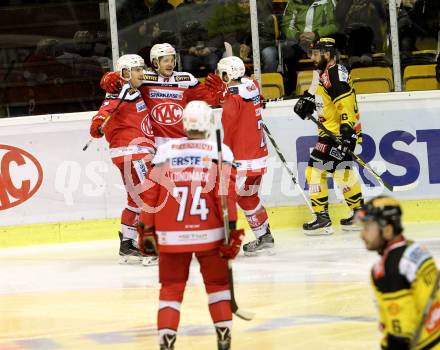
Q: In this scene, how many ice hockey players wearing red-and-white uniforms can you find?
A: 4